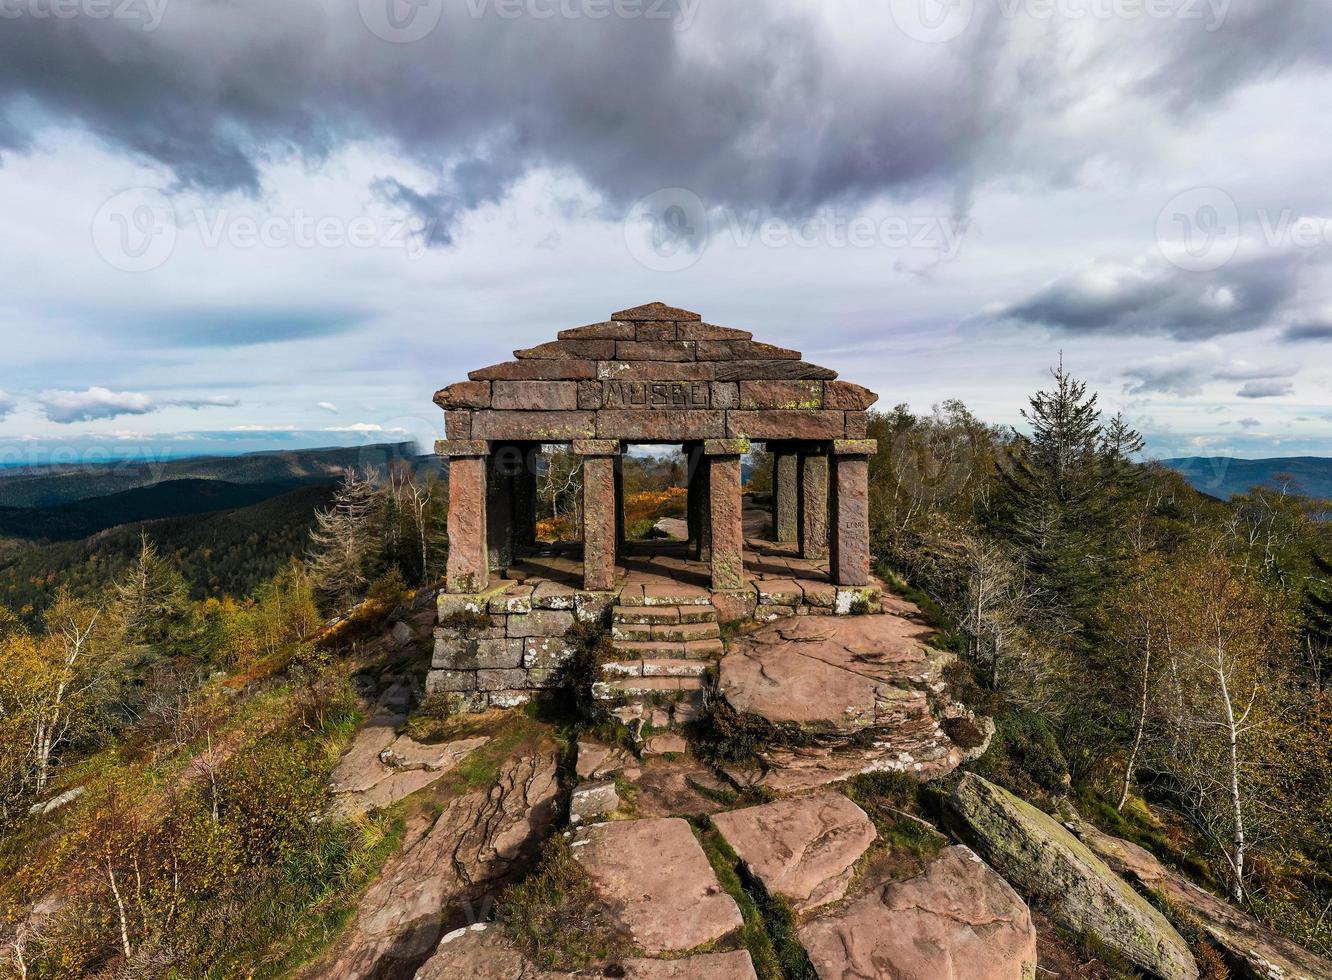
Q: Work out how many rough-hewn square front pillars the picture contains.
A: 4